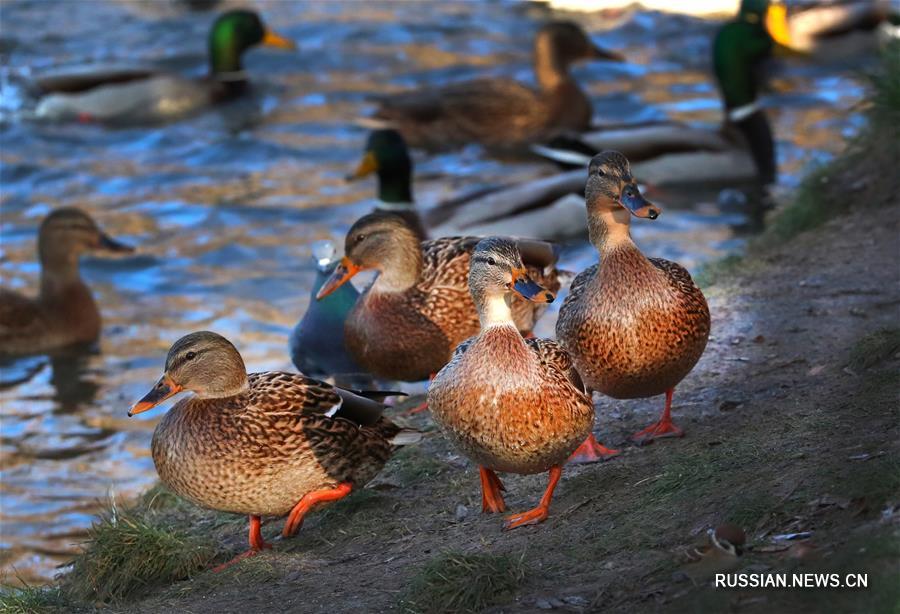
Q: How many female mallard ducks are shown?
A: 6